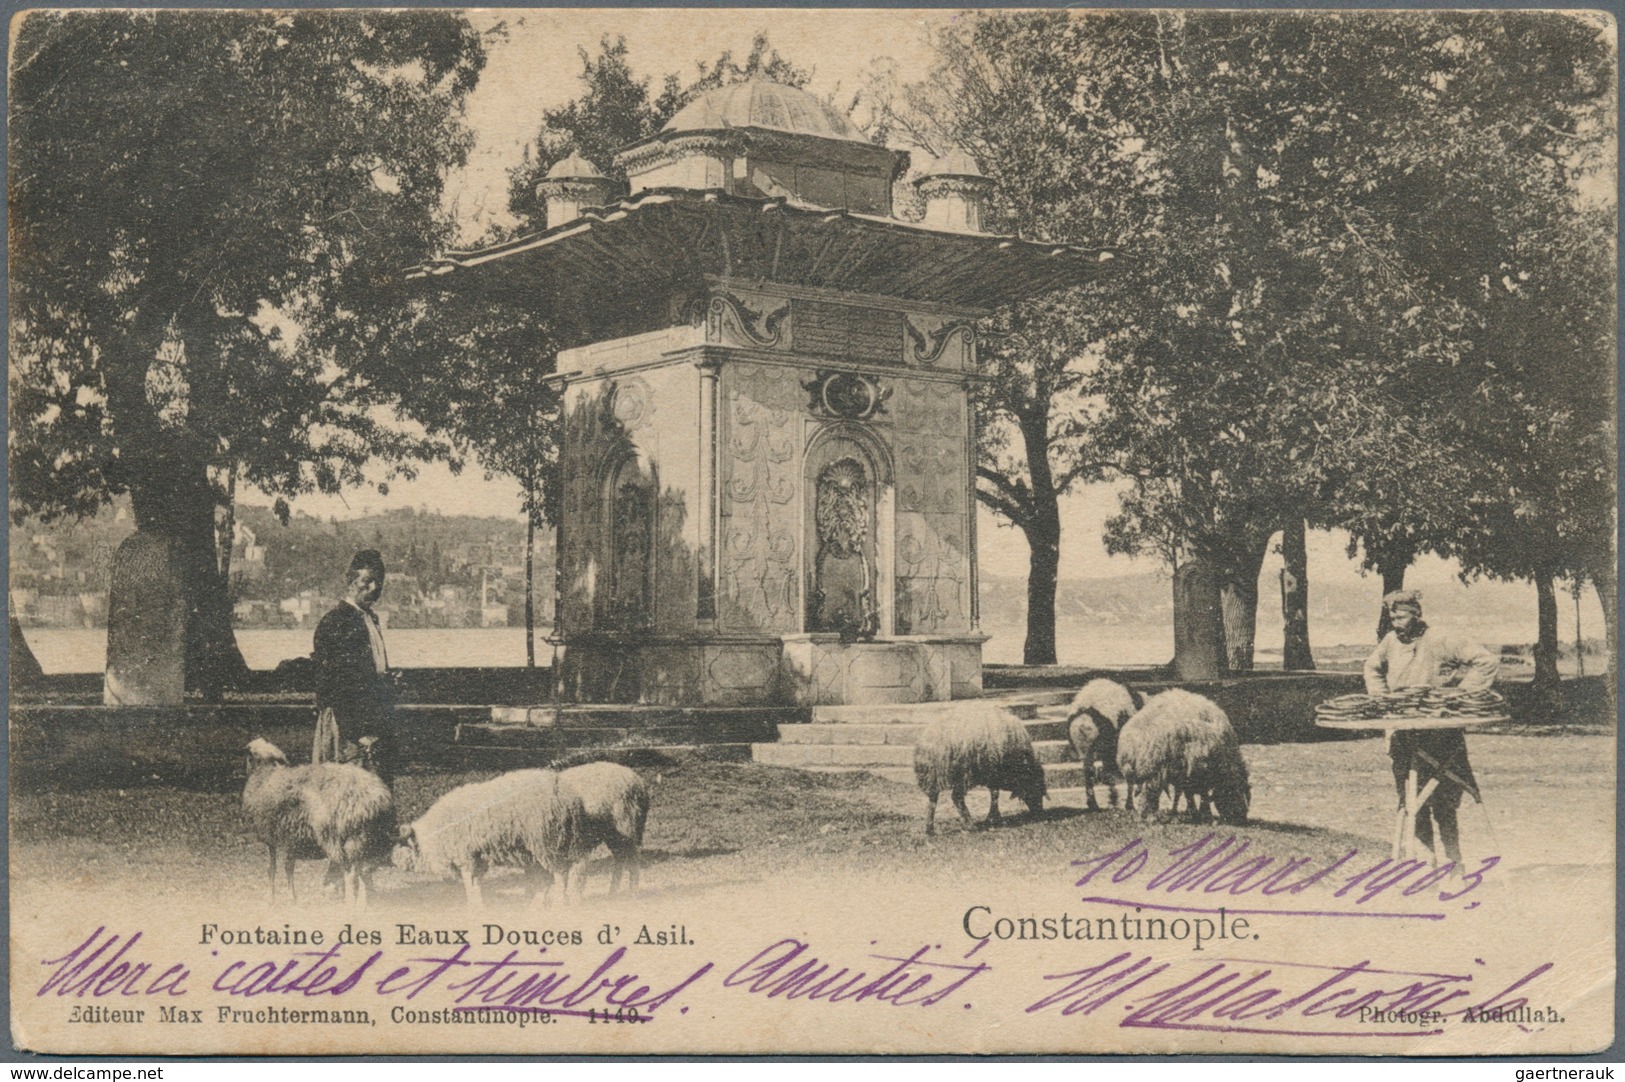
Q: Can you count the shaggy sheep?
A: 6